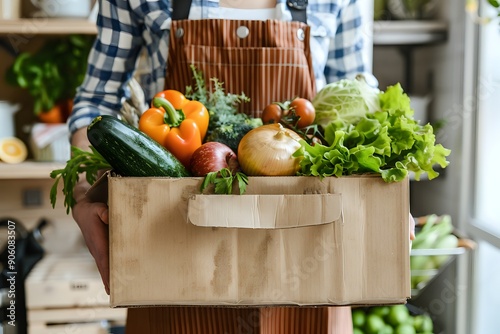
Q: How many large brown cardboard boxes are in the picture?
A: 1